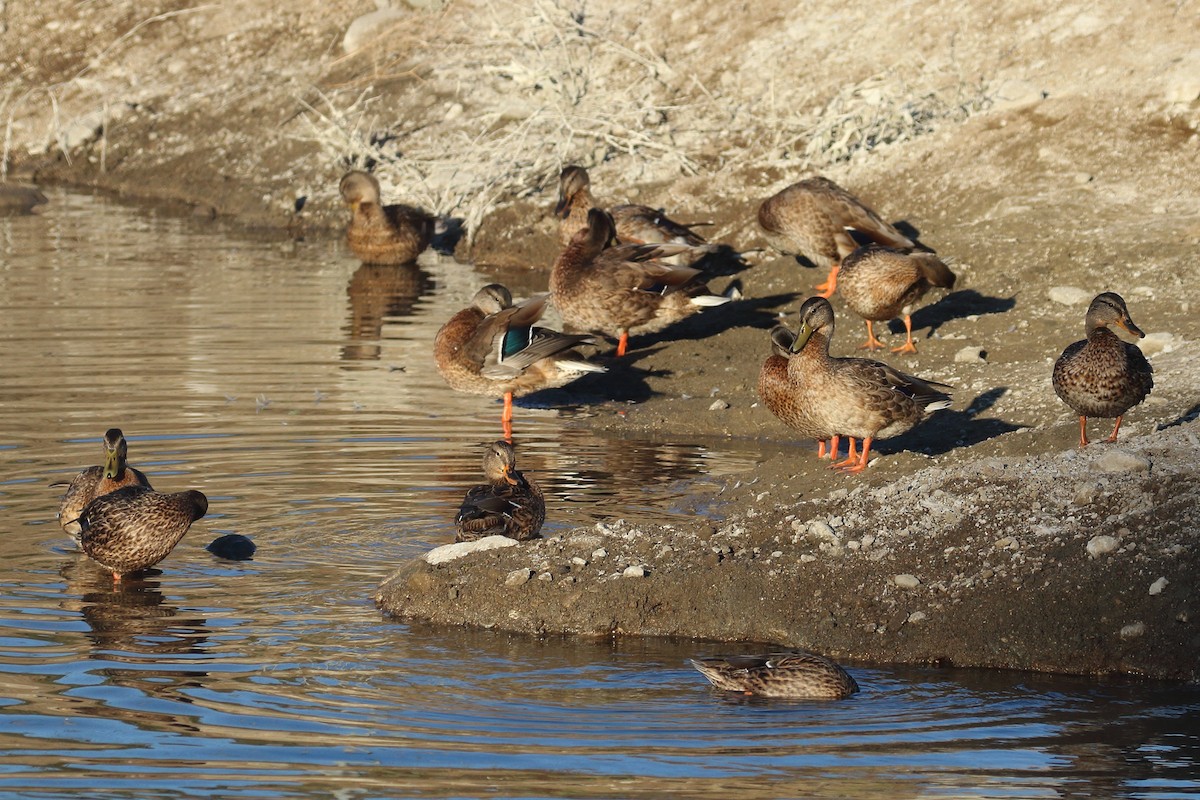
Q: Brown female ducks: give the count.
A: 13